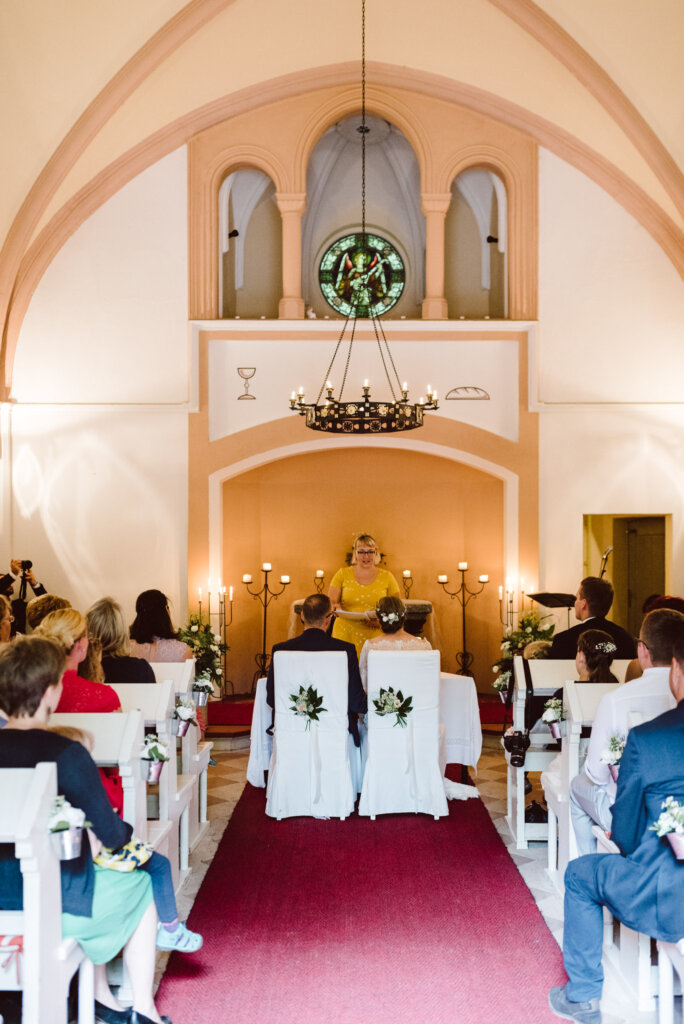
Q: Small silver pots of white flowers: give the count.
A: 8